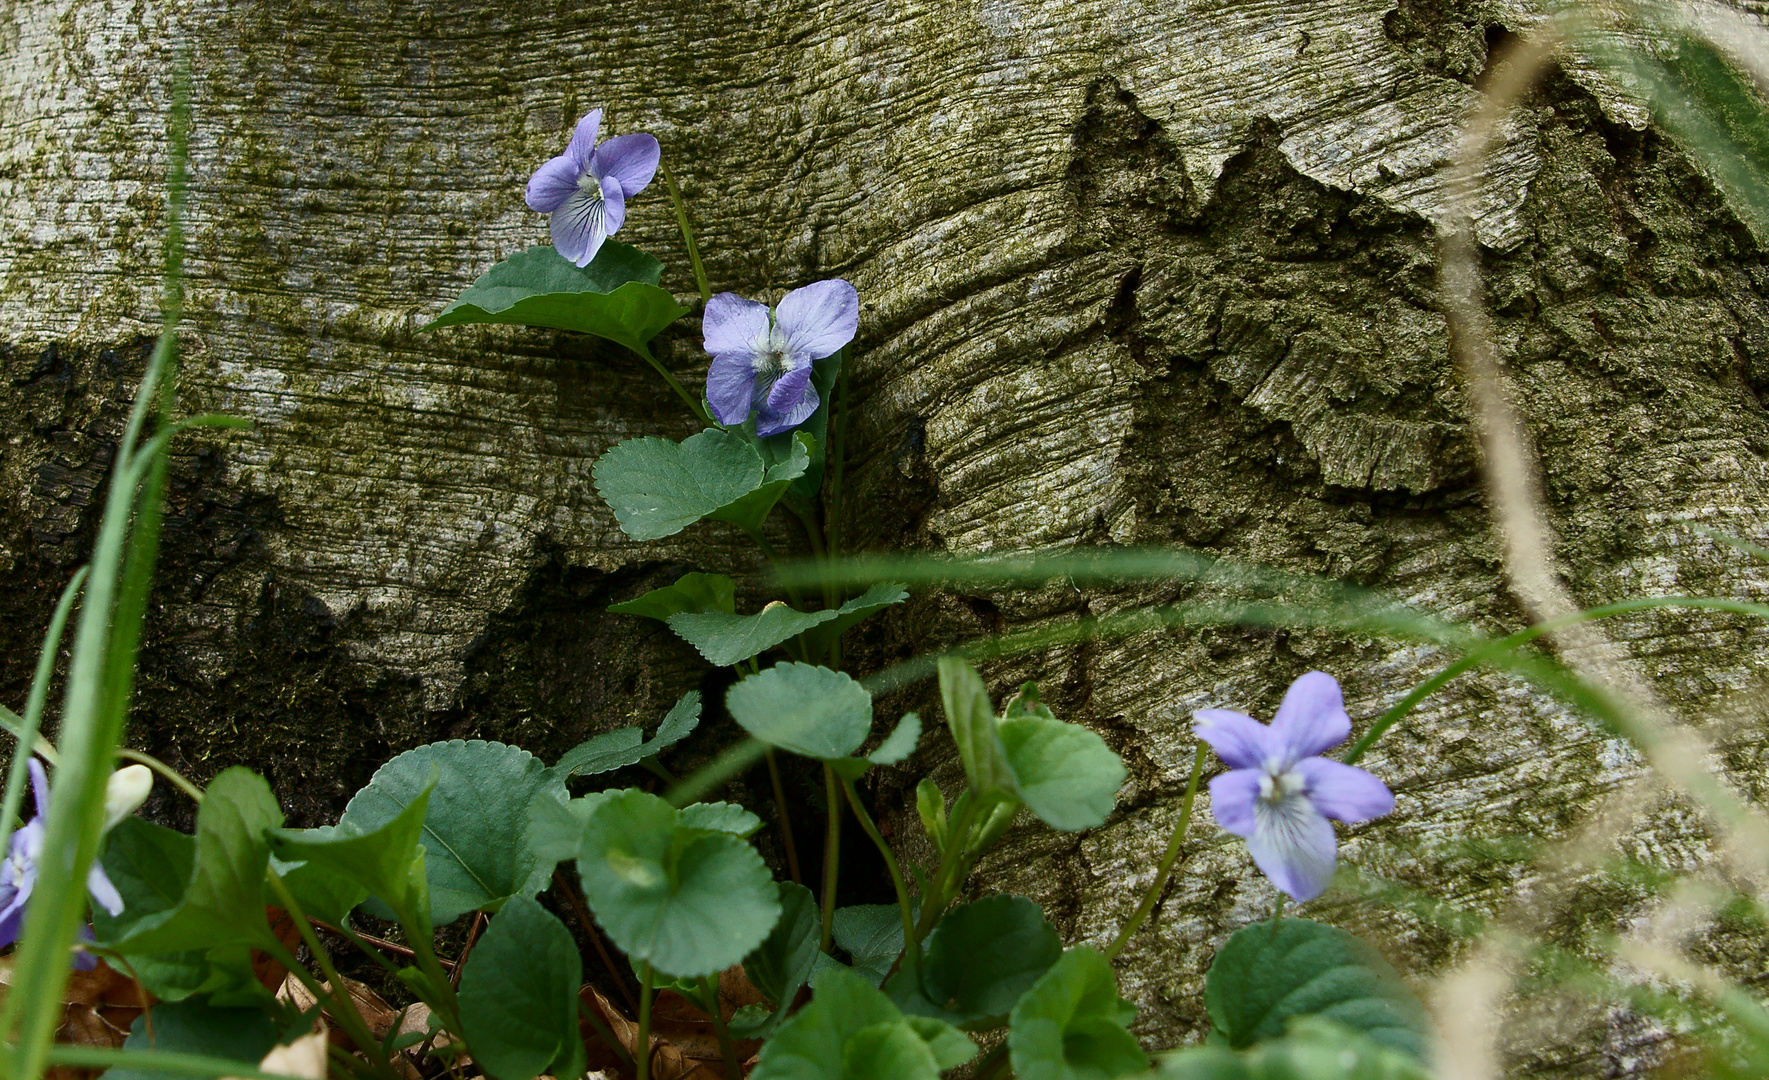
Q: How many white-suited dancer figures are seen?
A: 0